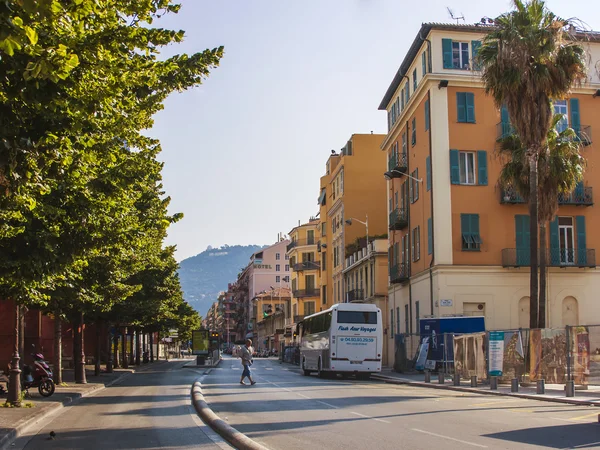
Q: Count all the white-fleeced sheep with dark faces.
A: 0